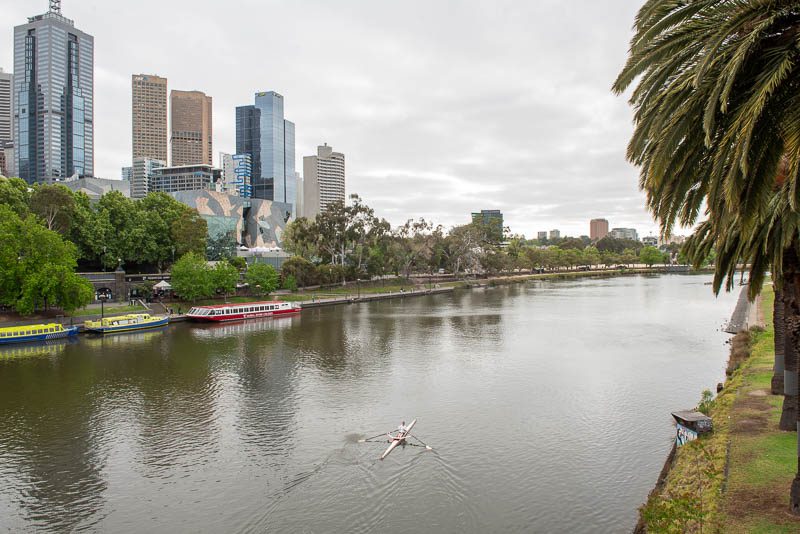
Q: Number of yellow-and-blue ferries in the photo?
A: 2